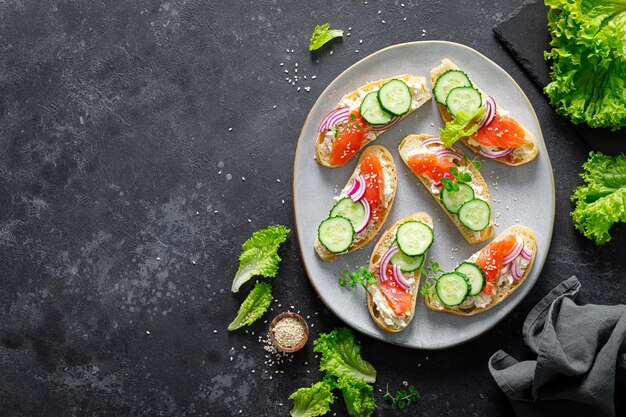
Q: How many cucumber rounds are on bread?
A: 12